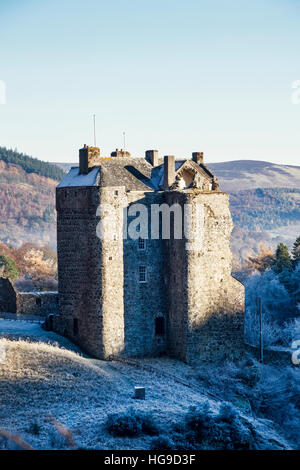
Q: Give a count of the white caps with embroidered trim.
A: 0